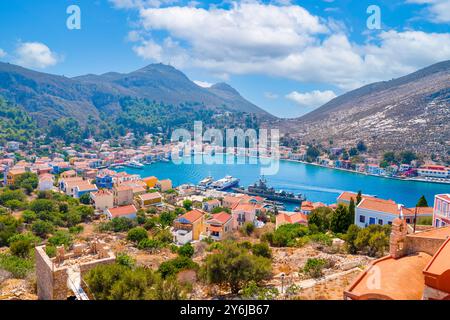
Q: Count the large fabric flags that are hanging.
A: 0